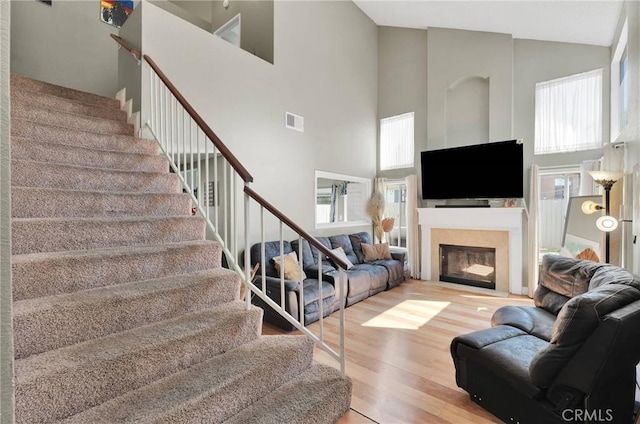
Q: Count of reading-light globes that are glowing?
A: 2